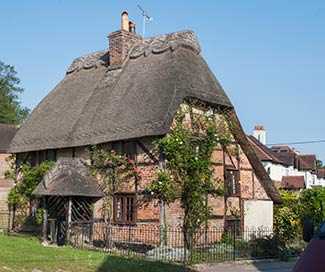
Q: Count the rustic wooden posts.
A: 2